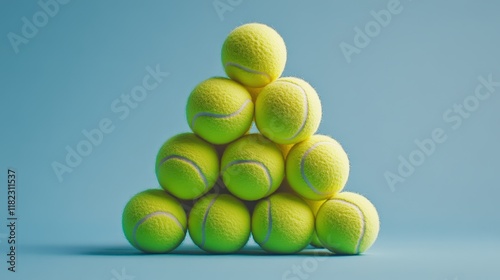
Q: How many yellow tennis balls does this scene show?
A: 10